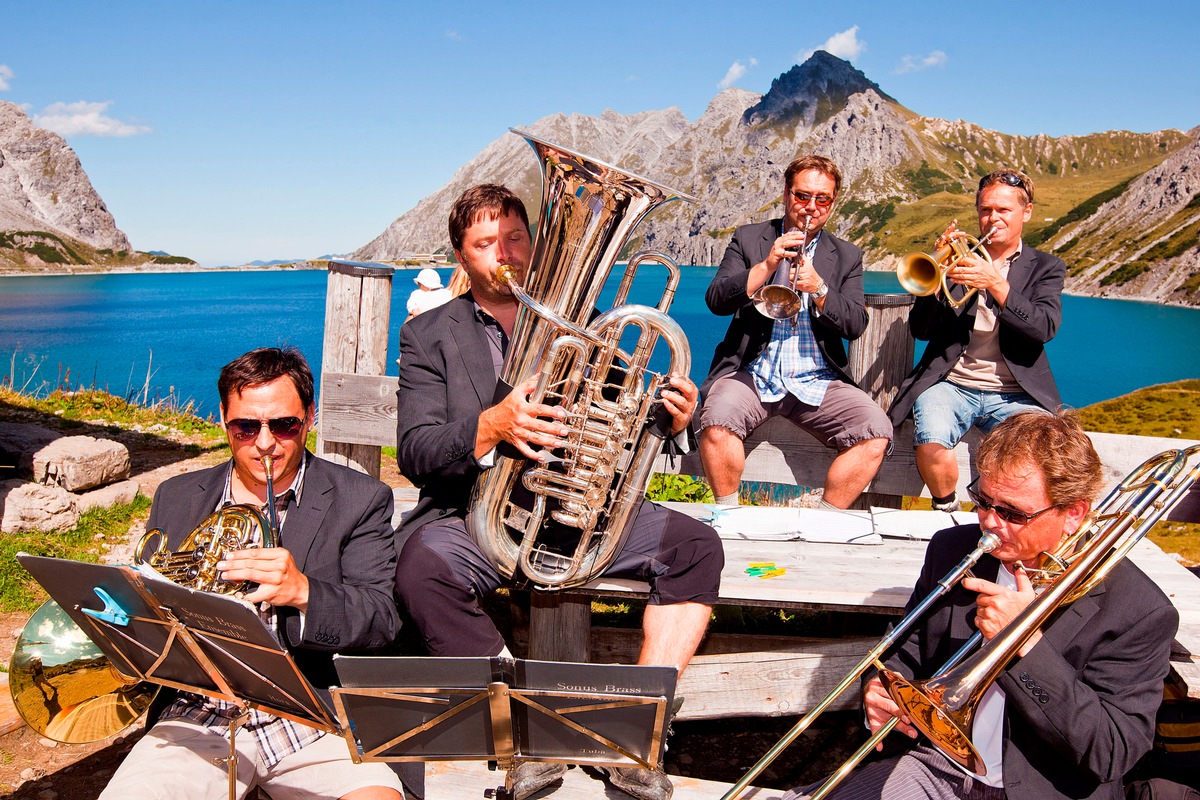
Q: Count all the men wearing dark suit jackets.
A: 5